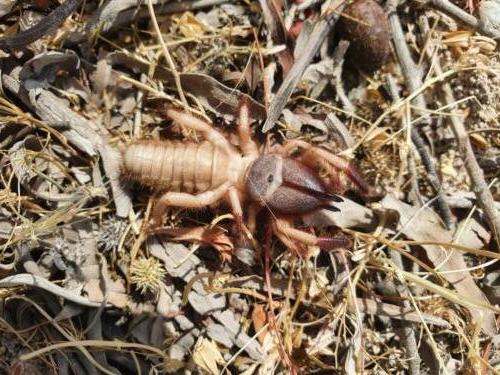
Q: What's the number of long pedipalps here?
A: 2